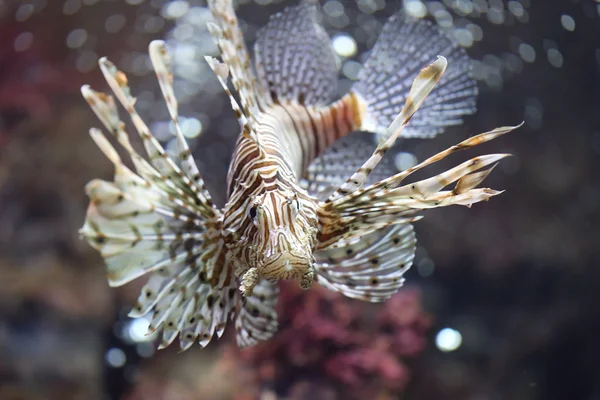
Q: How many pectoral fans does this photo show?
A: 2